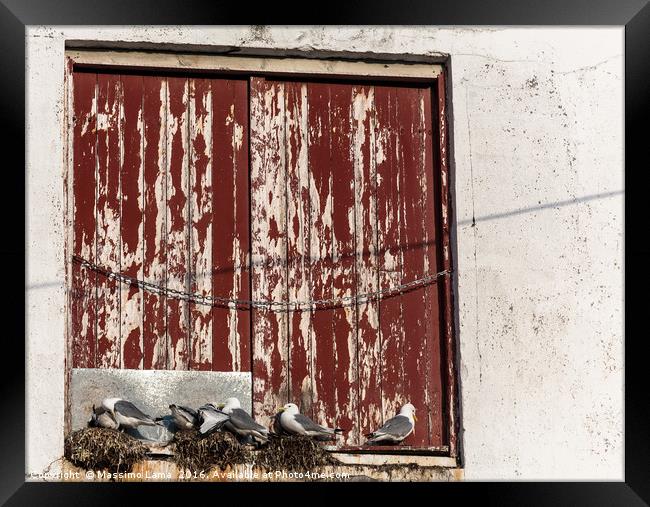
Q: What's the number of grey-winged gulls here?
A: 6